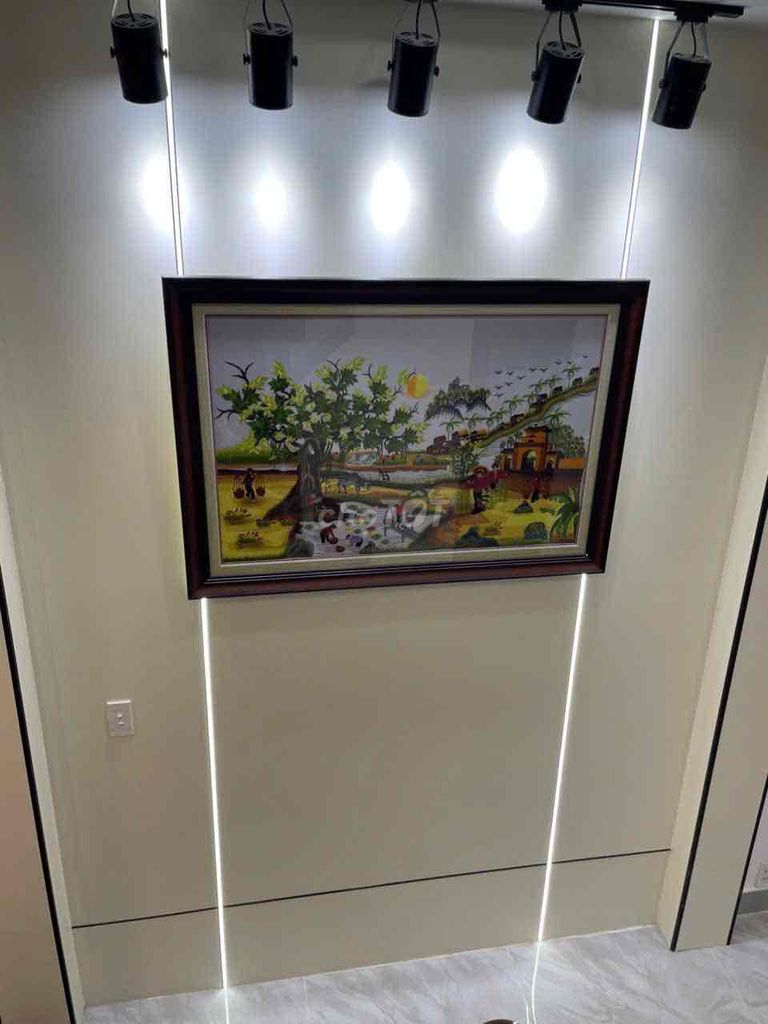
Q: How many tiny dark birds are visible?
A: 11